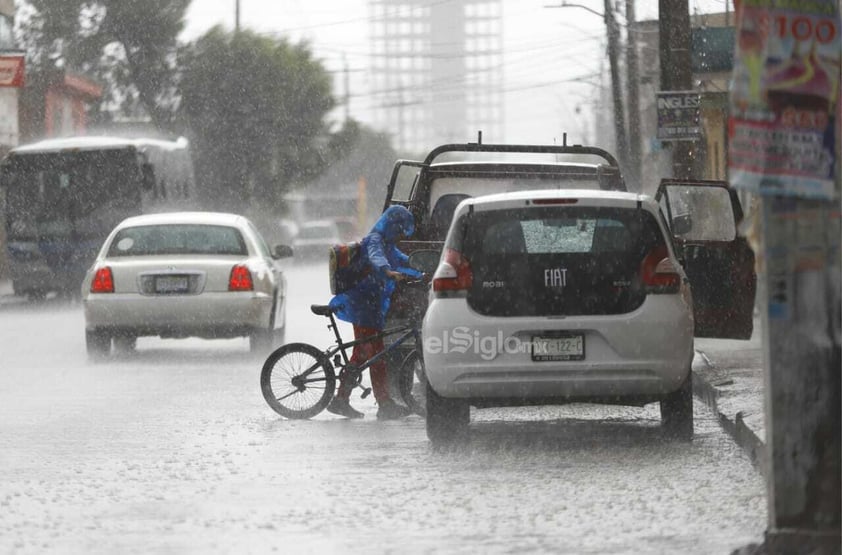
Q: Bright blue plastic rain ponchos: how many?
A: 1